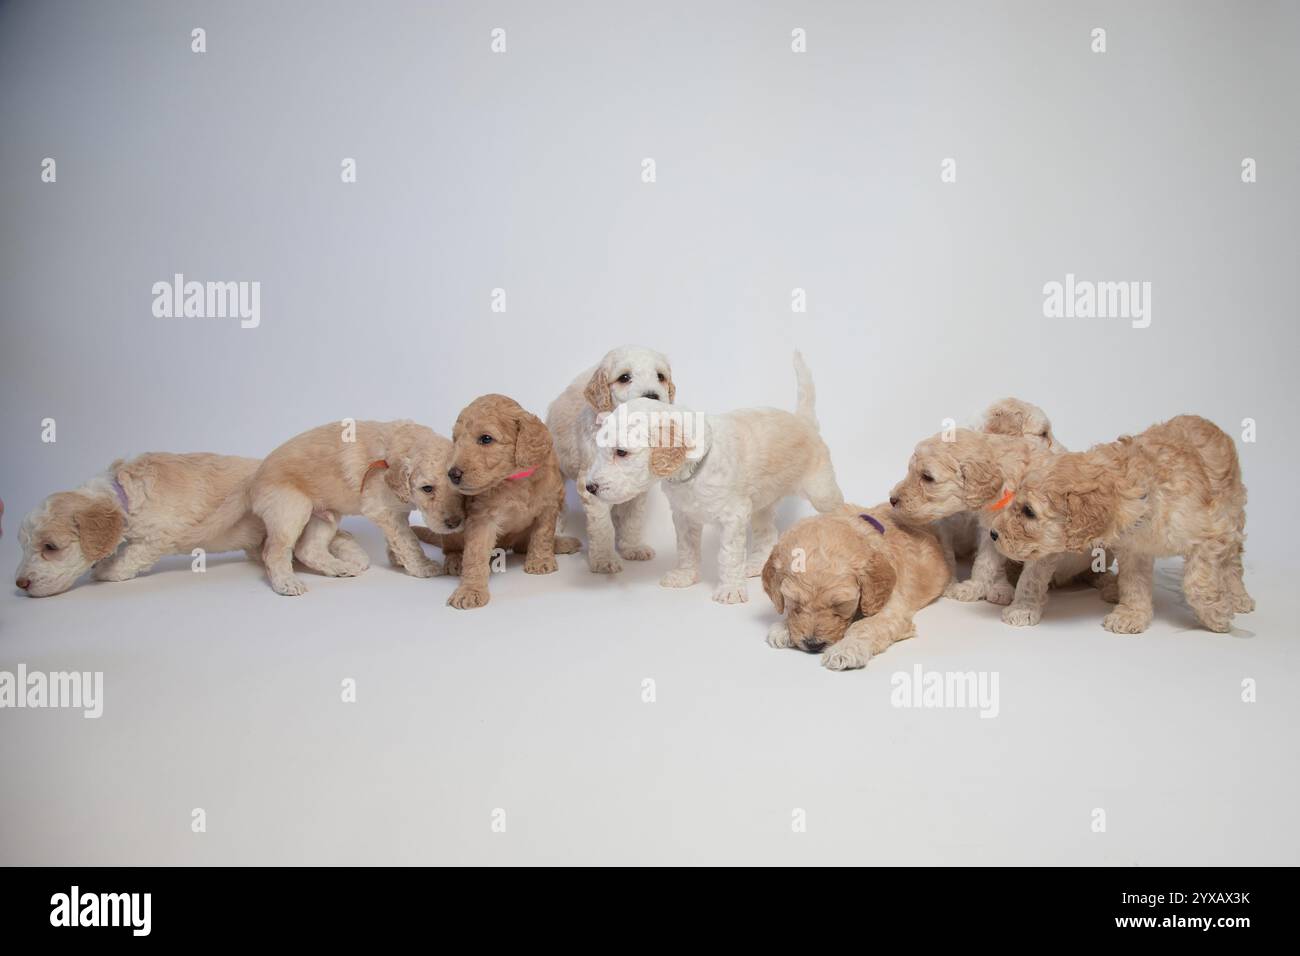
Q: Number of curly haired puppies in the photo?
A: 9